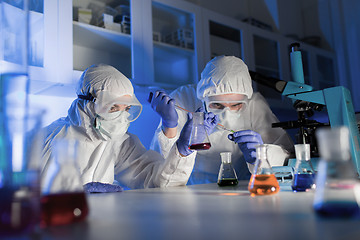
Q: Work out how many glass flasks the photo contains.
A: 6